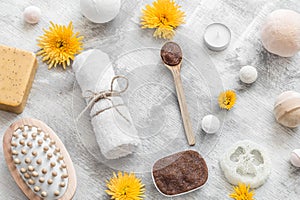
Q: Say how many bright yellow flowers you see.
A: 5